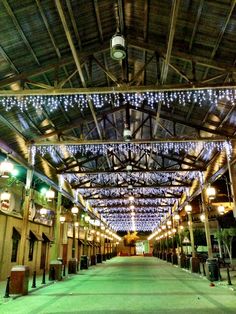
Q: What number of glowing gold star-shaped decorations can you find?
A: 0